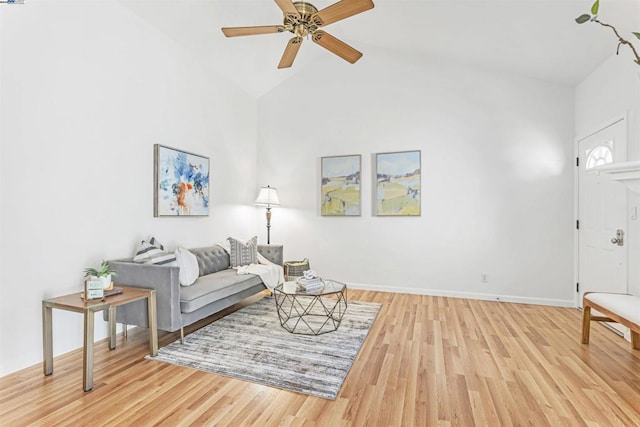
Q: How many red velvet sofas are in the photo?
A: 0